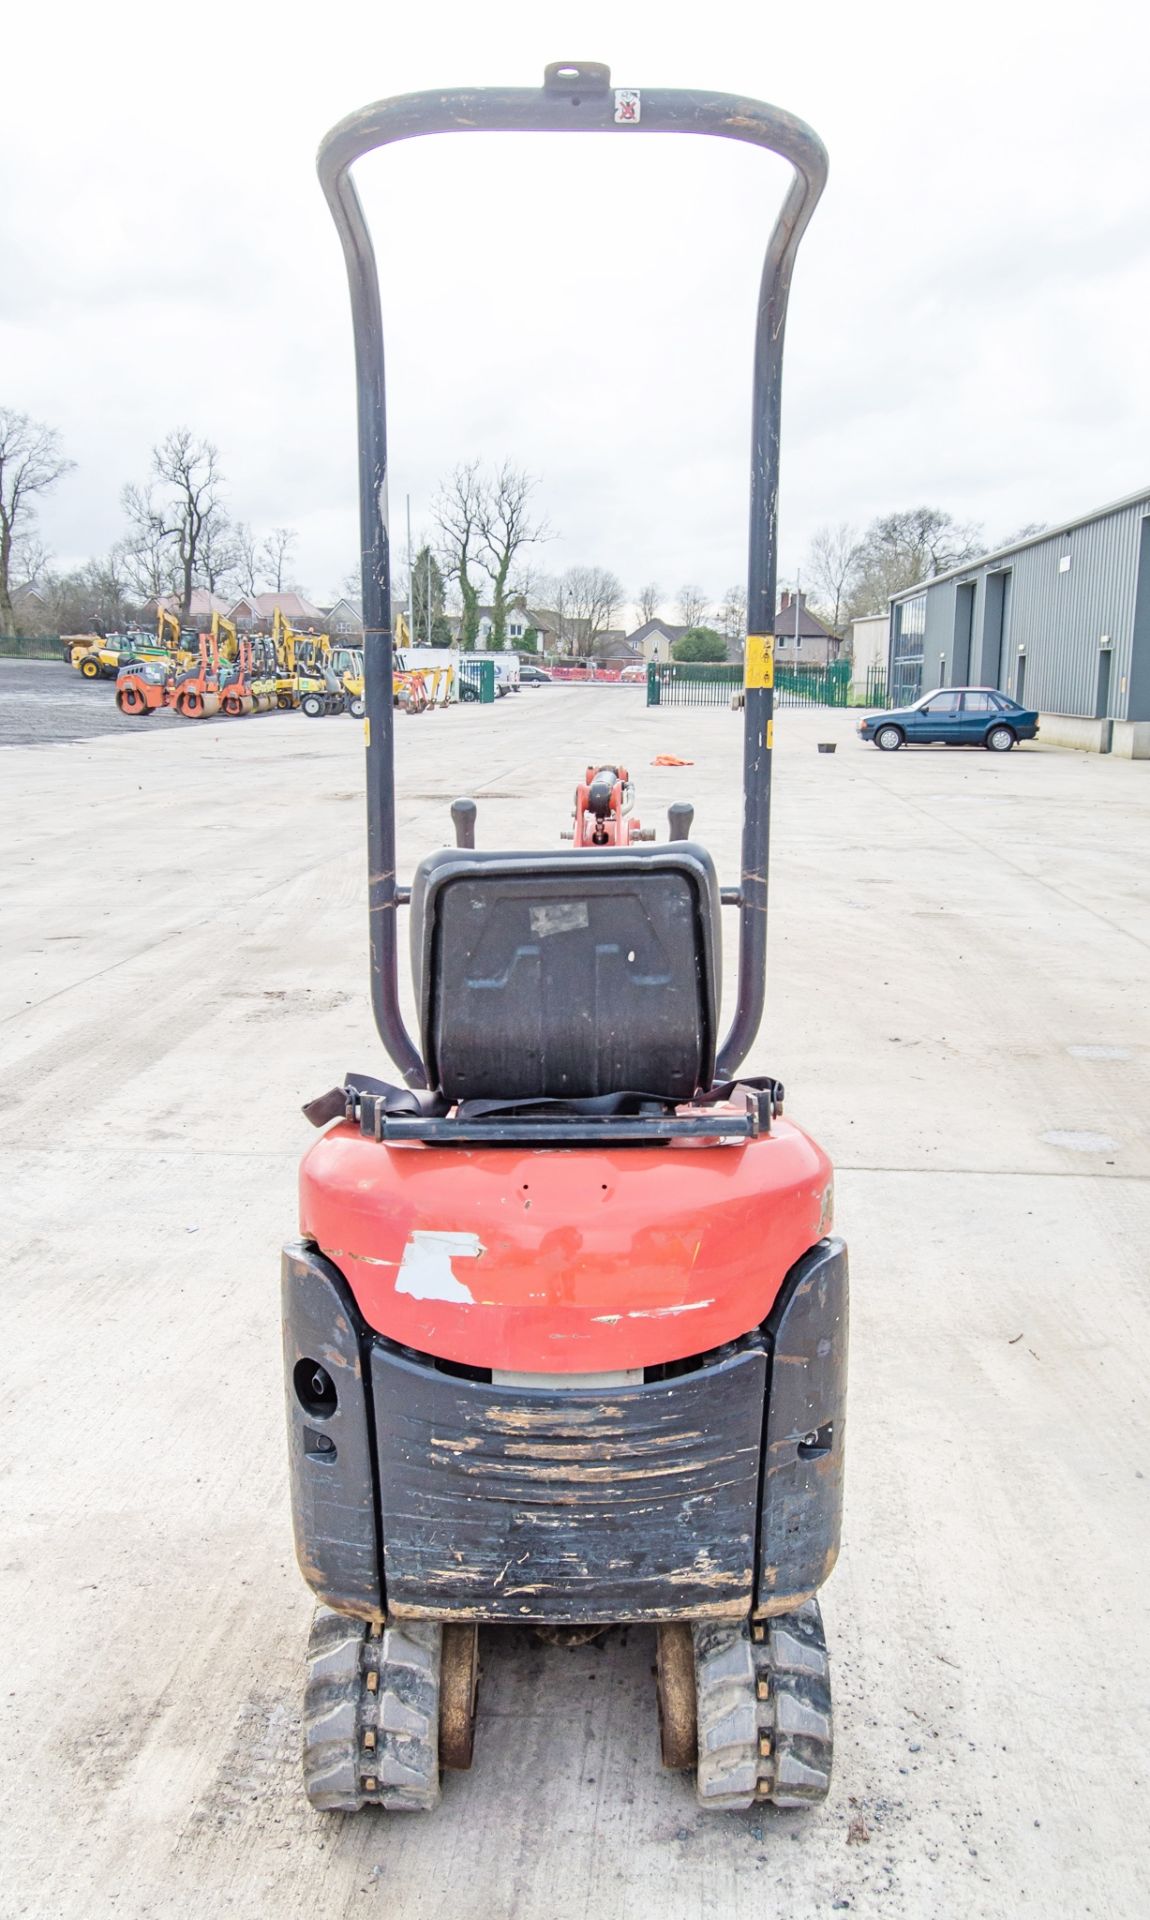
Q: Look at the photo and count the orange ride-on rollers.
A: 2